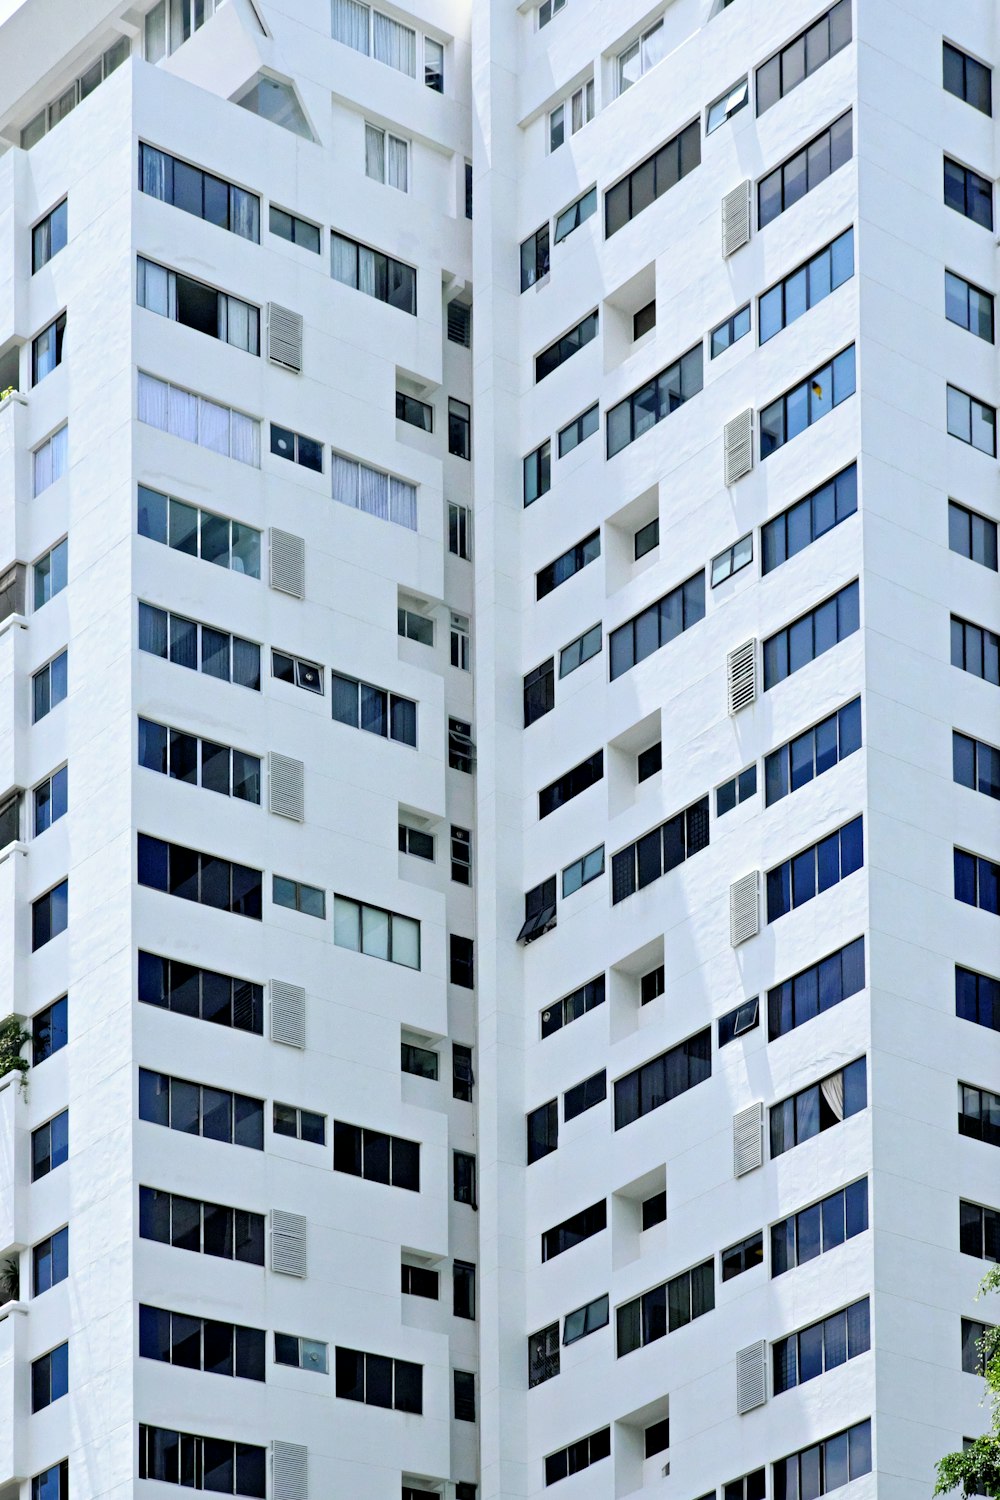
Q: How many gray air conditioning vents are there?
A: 12